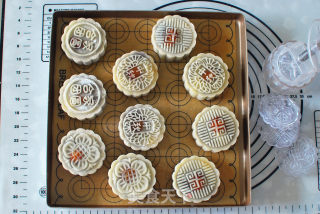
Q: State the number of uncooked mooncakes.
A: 10